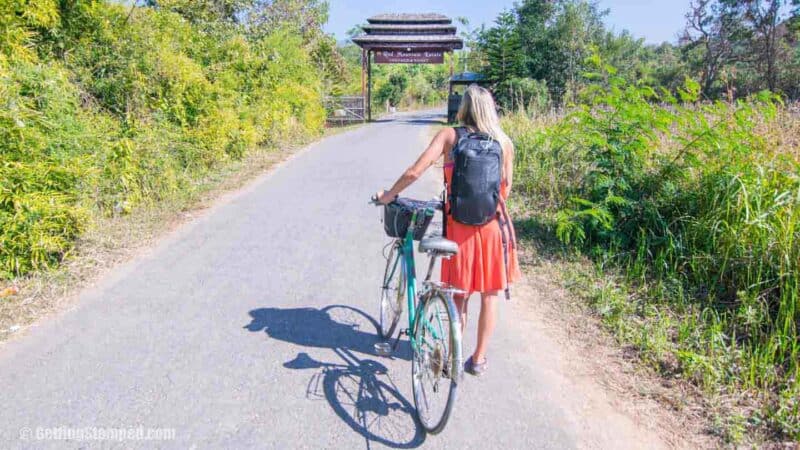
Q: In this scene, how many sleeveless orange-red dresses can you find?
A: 1